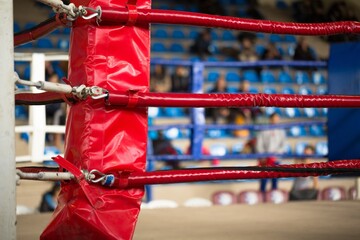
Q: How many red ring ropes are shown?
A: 3